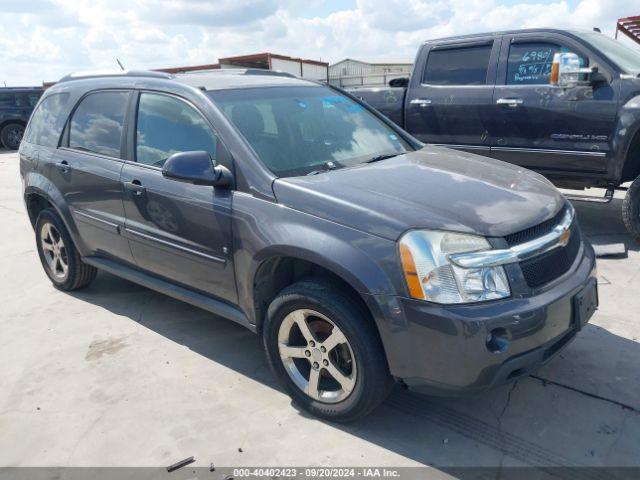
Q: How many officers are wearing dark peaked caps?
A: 0